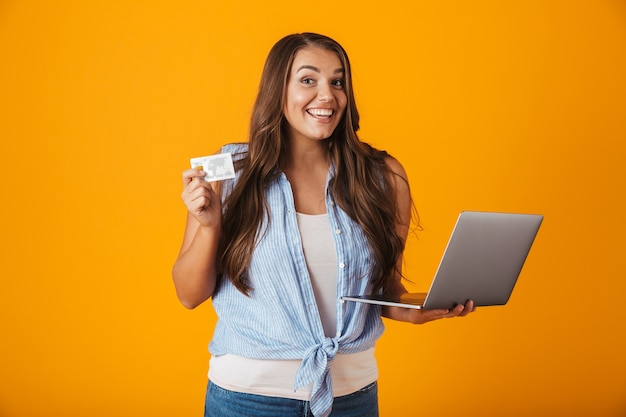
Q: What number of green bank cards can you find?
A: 0